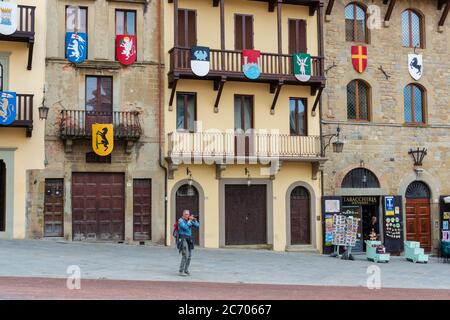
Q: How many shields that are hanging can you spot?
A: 10